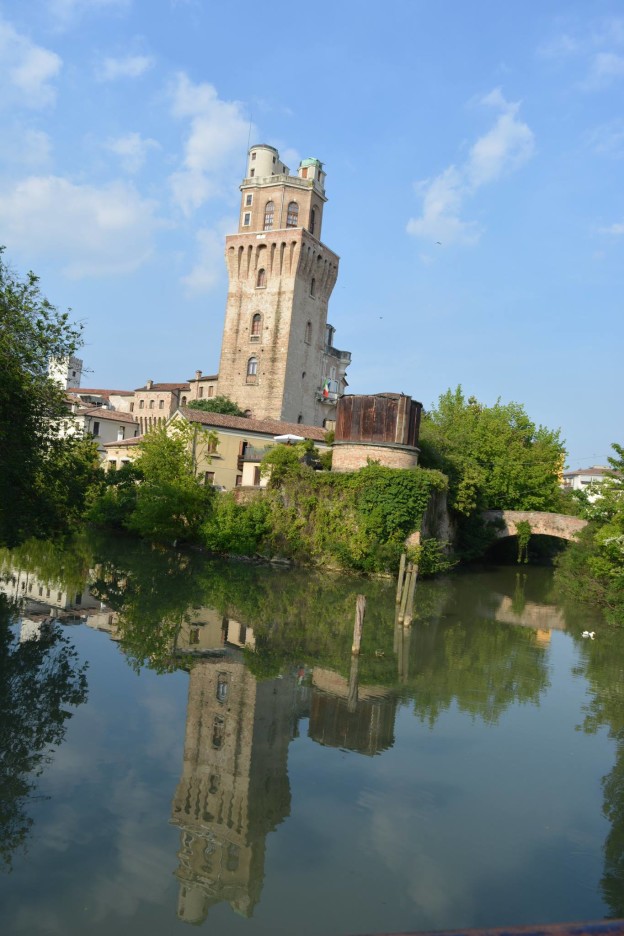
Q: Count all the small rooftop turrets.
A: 2